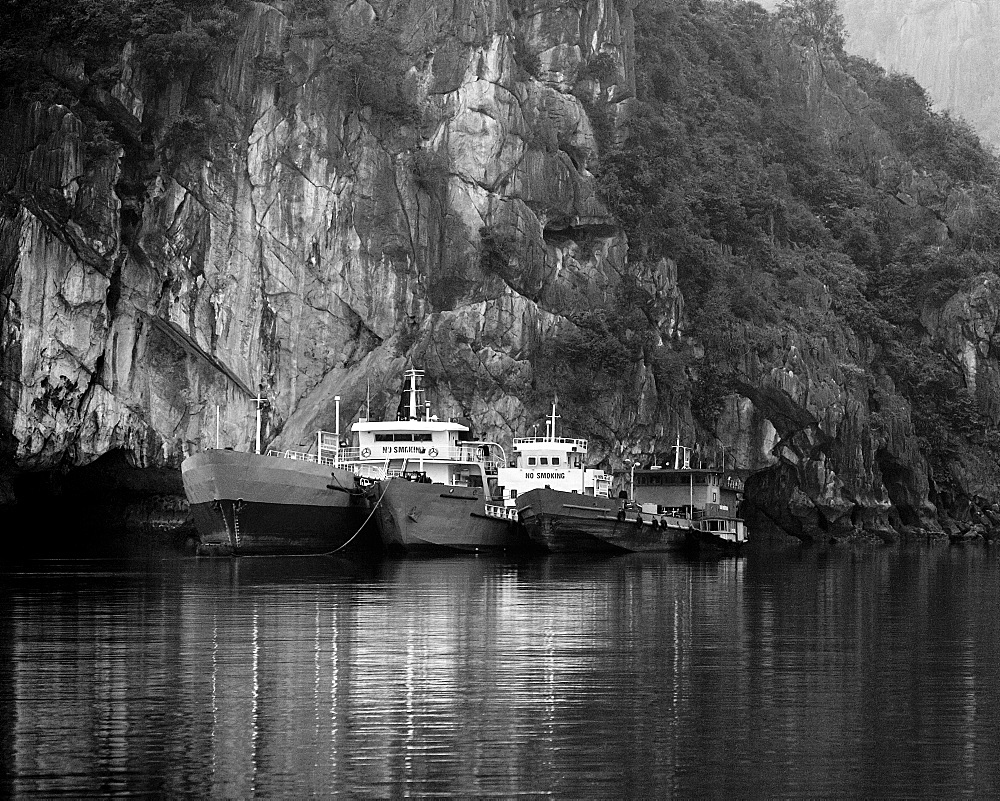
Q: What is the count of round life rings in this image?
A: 2